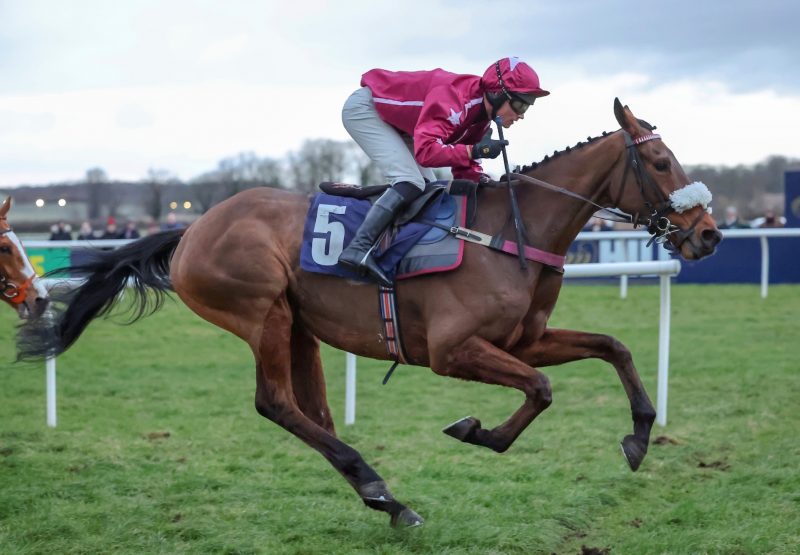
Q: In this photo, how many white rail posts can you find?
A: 5